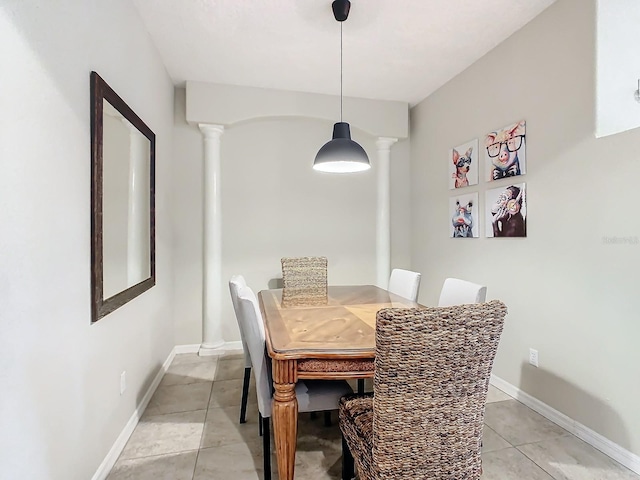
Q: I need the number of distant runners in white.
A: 0